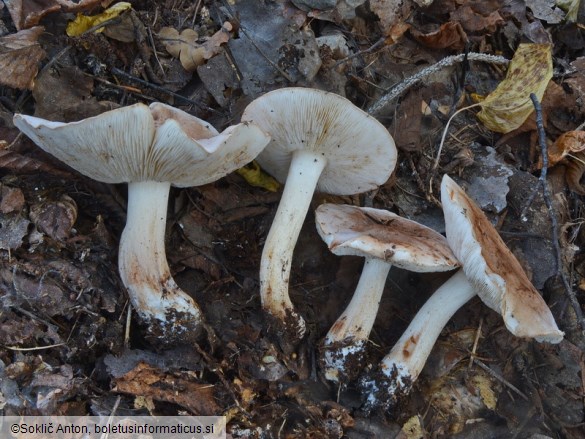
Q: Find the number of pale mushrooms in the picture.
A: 4